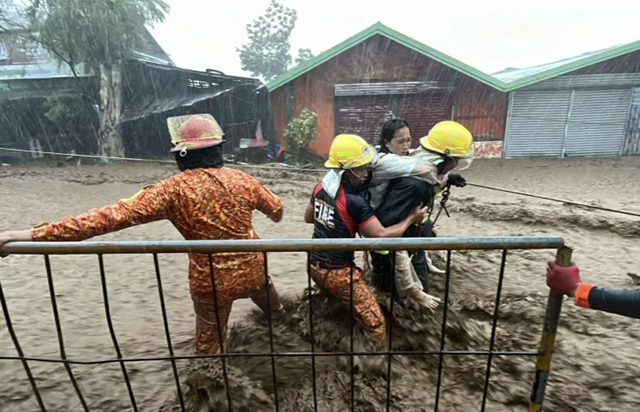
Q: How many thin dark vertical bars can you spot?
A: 11